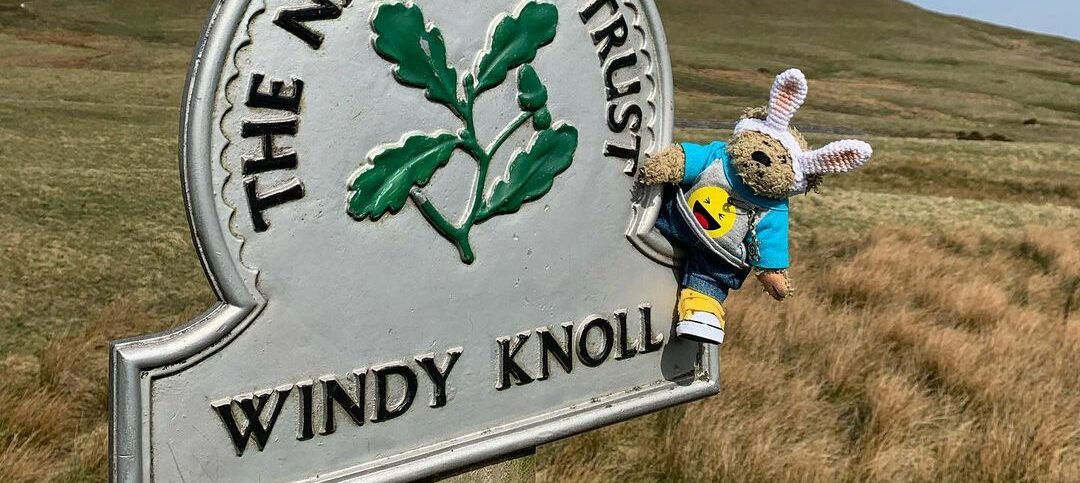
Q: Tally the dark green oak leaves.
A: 4